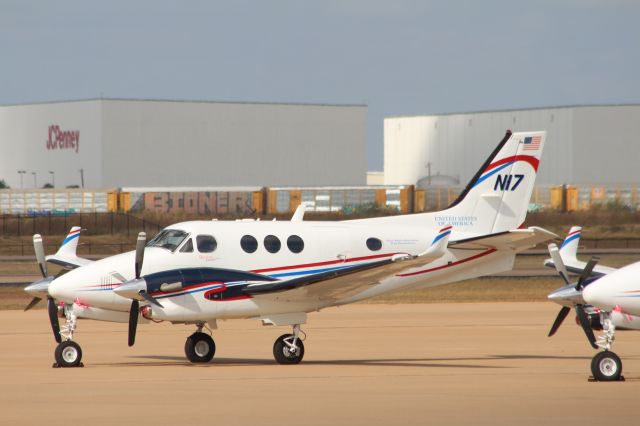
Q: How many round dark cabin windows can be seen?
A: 4